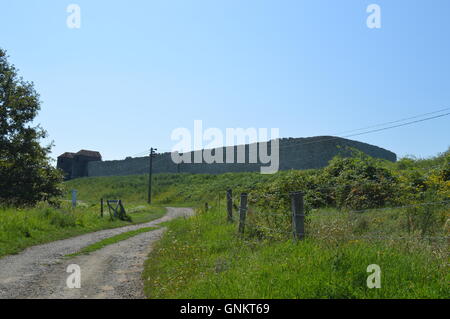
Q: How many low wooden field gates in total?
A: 1